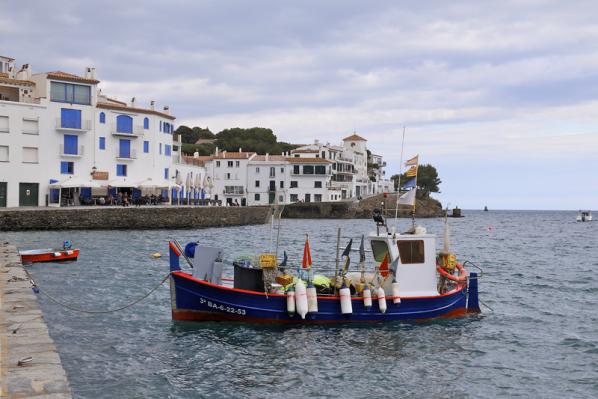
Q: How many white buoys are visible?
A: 7